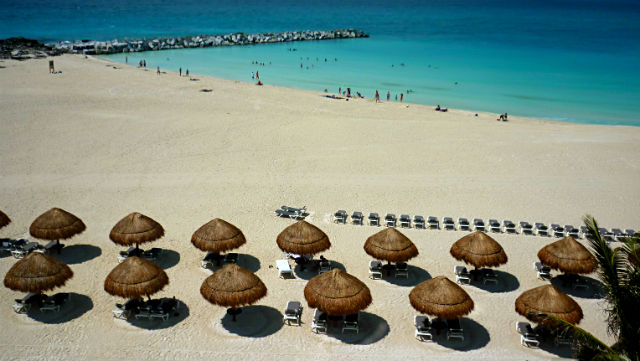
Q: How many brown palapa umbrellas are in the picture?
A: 14